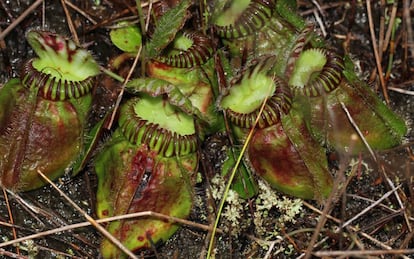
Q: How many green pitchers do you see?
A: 6